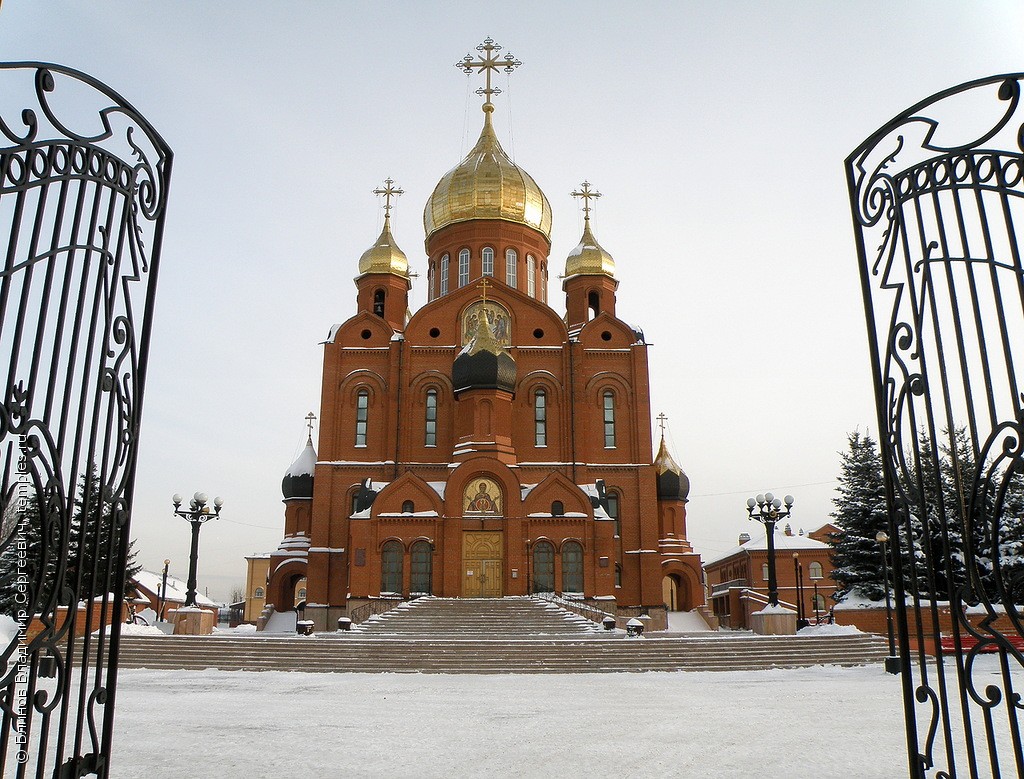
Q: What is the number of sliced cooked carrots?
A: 0